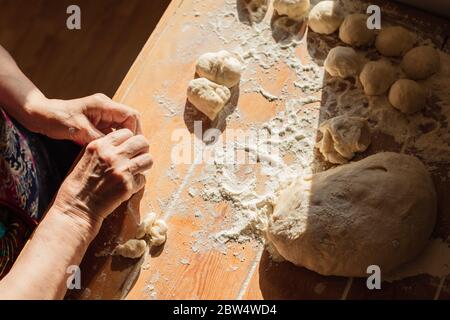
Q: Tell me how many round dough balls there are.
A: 8